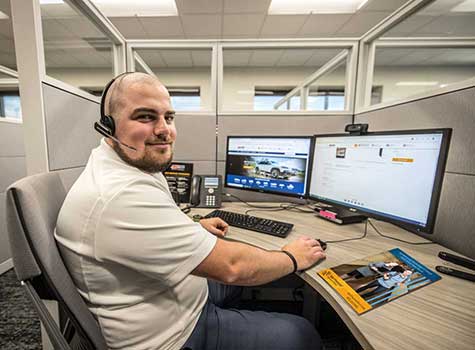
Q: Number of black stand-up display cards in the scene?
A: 1